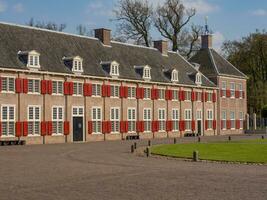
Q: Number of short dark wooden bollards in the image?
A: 9